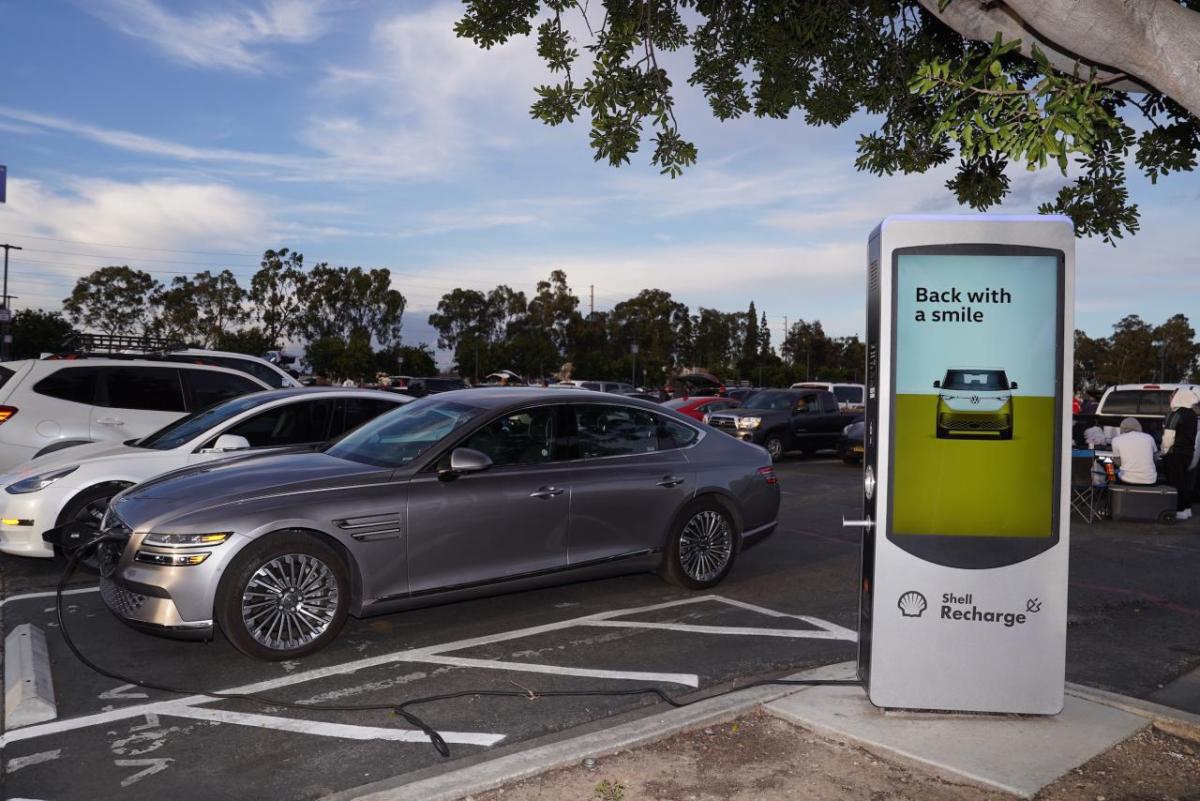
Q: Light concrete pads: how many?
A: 1